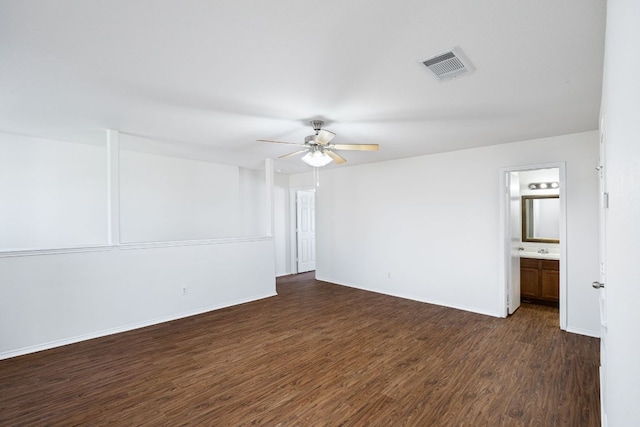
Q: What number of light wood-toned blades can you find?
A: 5